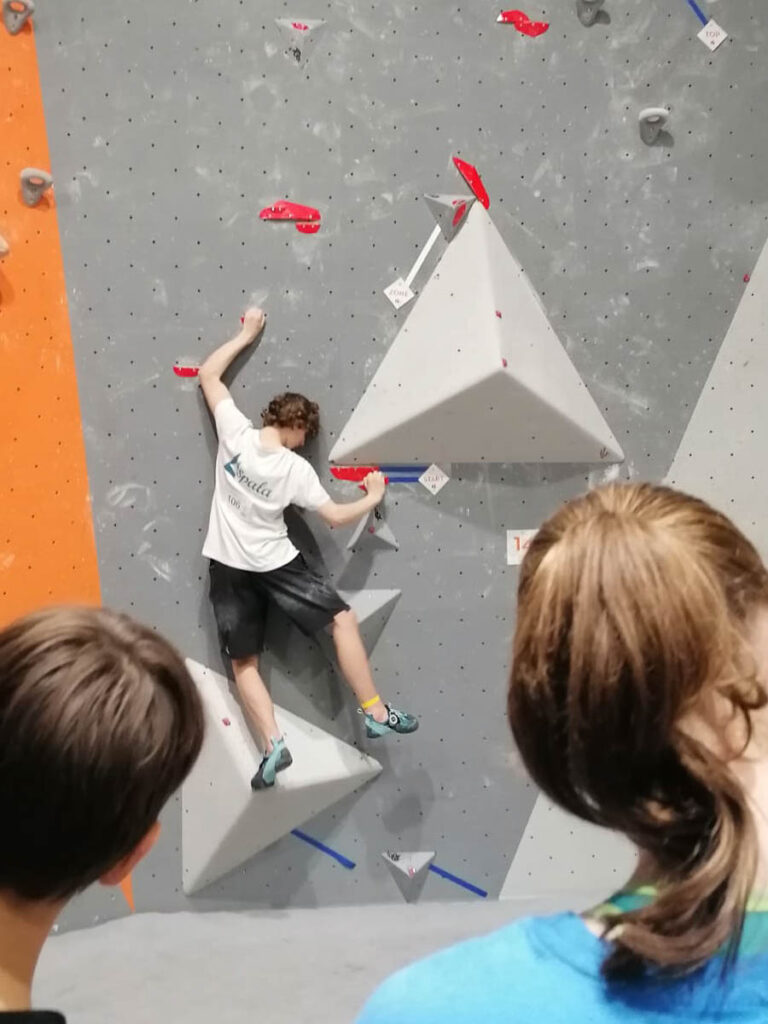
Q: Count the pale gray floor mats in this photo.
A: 1